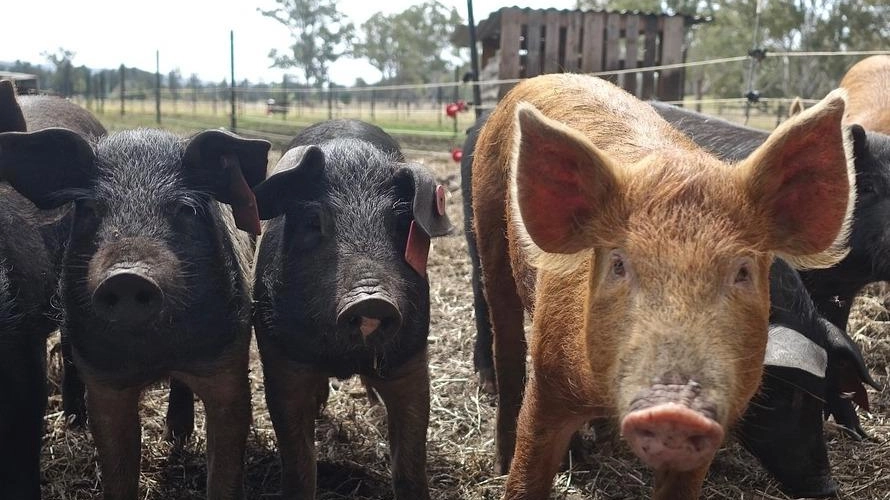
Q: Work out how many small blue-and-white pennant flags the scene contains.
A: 0